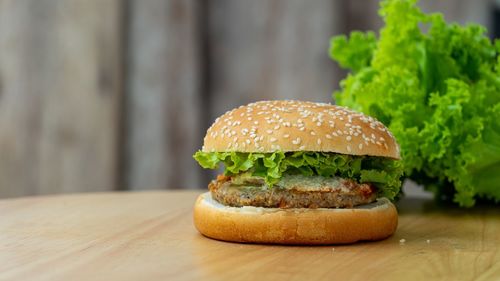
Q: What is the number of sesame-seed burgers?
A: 1